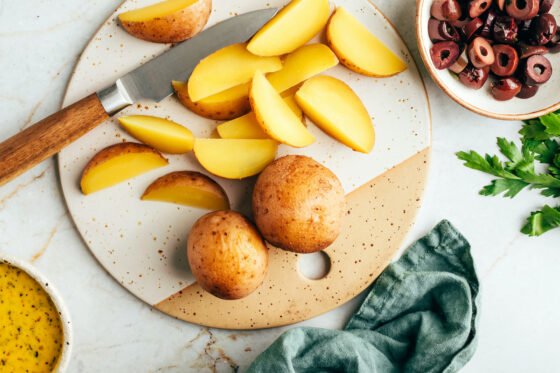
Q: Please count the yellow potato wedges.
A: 13